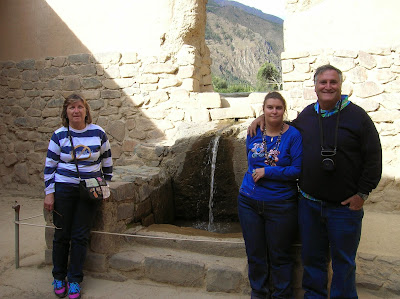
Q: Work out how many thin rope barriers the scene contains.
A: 1